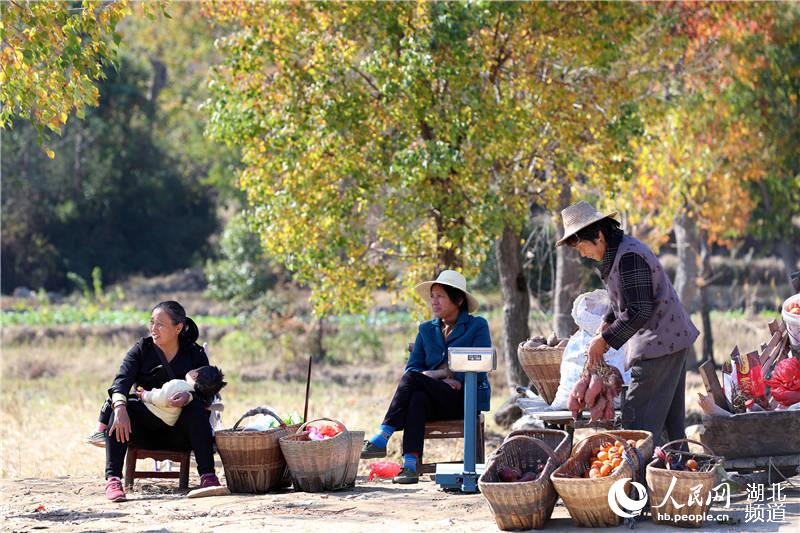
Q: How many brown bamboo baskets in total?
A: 6